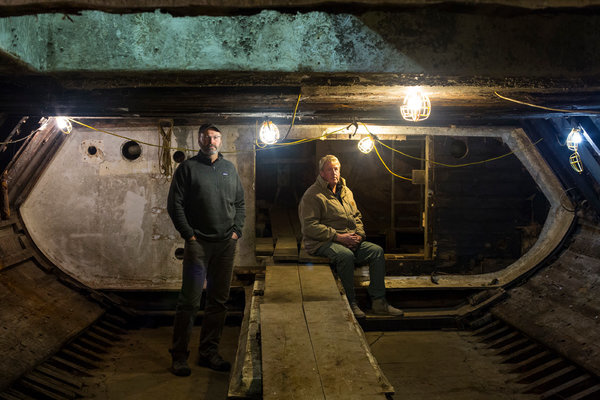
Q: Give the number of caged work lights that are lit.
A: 5